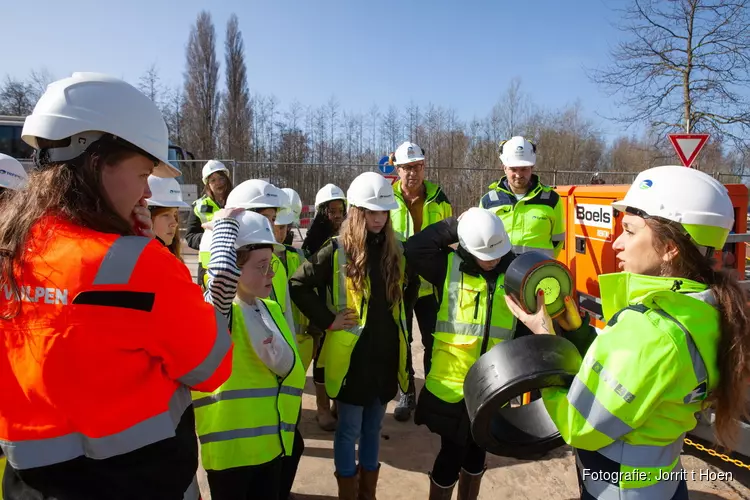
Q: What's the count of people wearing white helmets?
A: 13